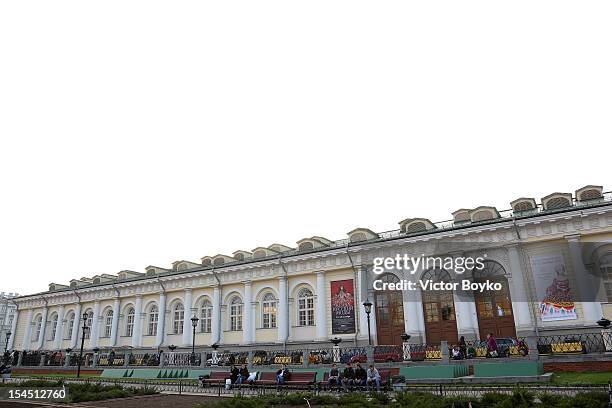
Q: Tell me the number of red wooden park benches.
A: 3